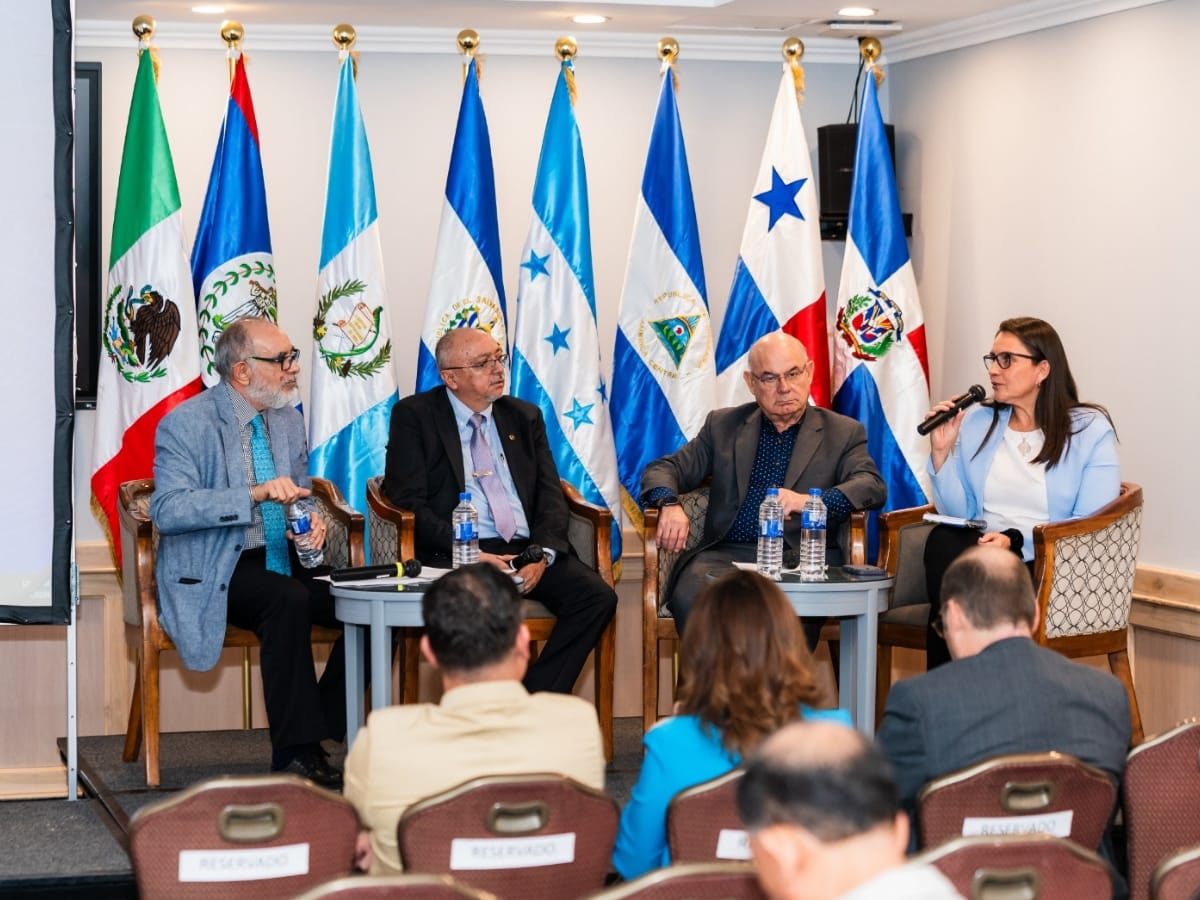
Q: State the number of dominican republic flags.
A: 1